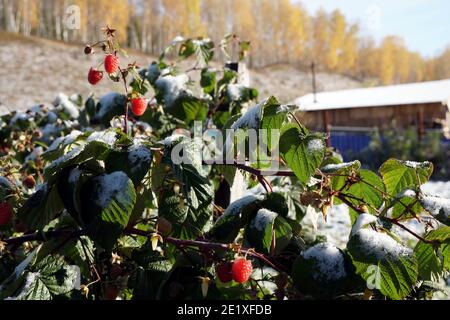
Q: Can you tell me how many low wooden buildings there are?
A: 1